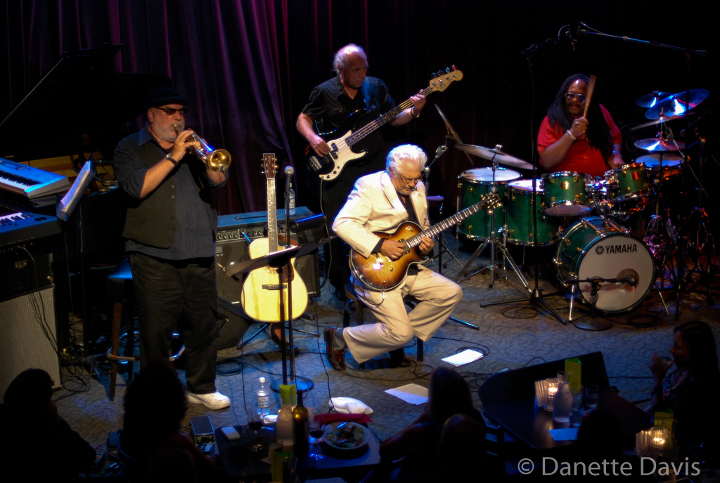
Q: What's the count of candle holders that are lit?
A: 2